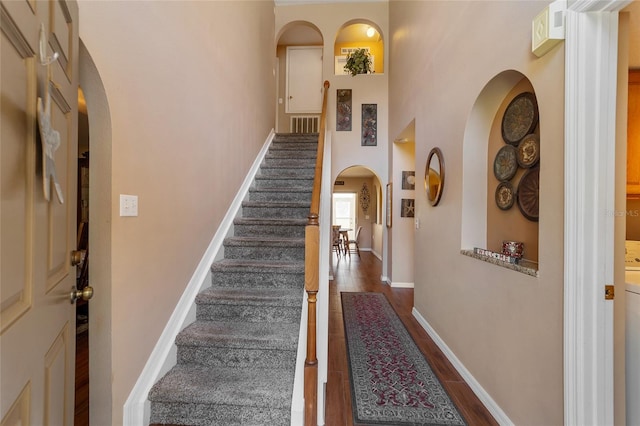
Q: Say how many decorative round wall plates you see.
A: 5